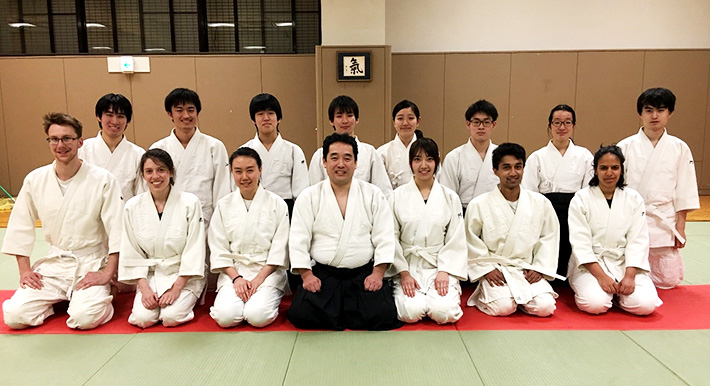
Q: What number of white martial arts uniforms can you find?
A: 15